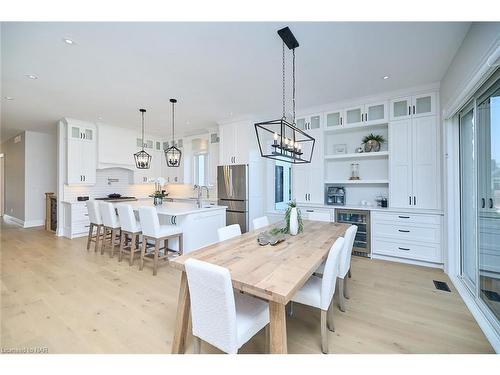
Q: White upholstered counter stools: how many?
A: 4